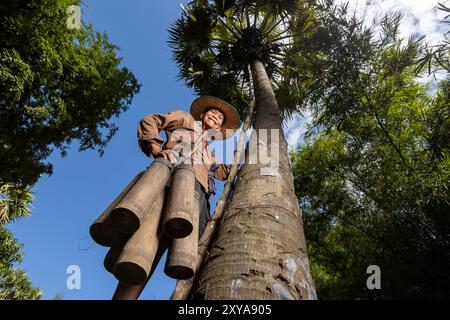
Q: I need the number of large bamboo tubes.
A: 6